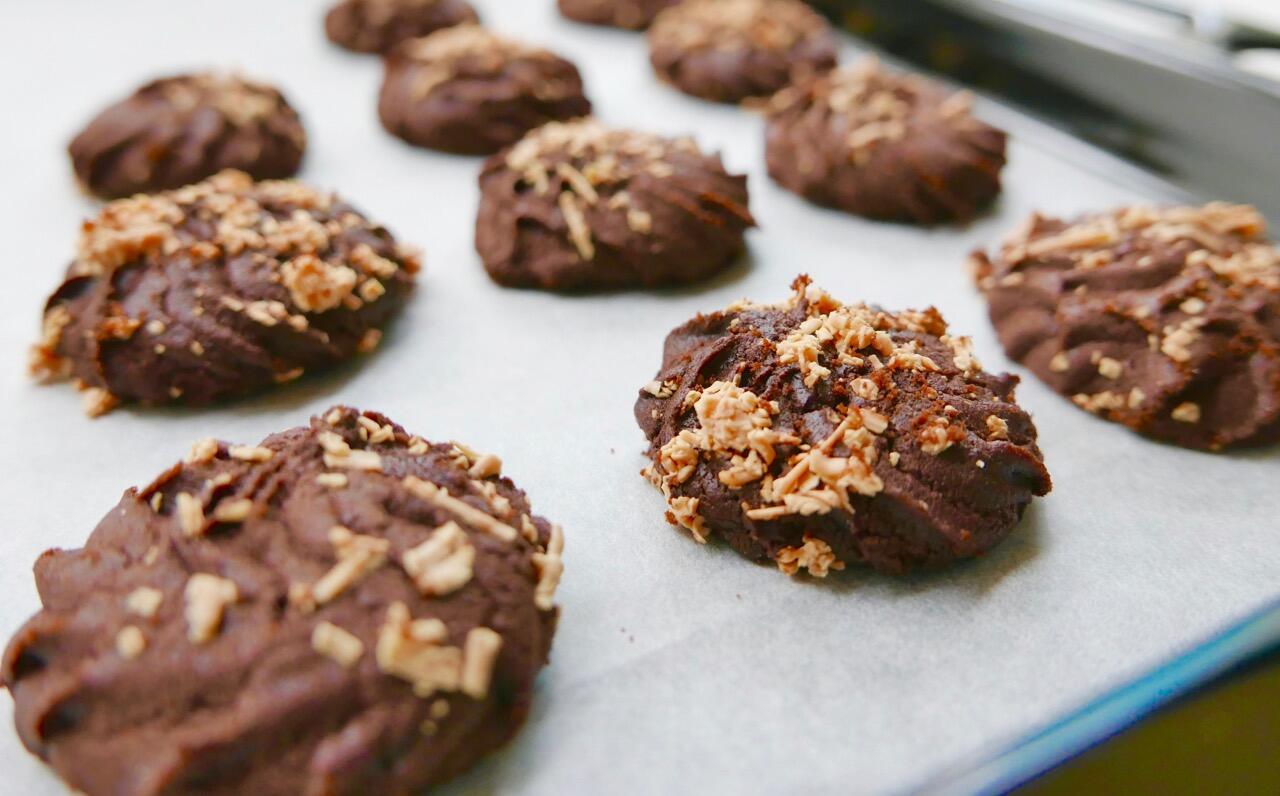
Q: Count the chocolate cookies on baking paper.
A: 11